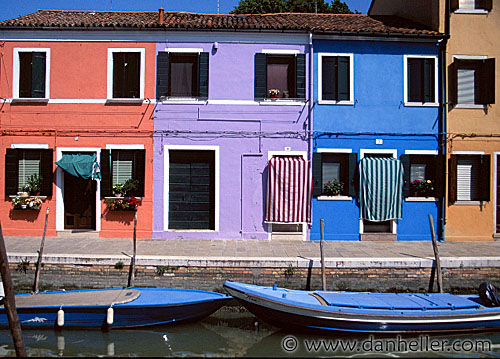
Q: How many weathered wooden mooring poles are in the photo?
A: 5